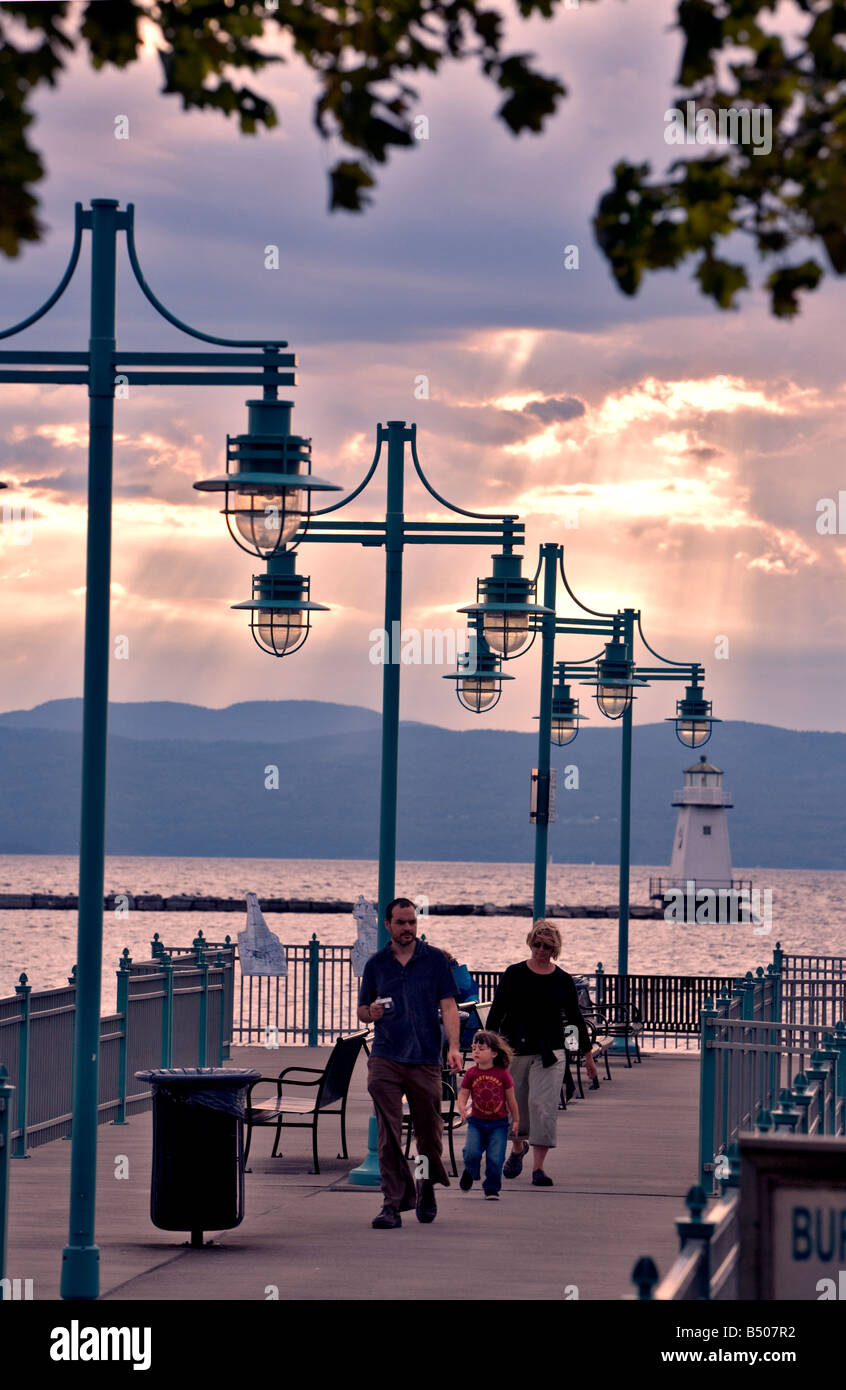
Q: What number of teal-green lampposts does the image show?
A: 4